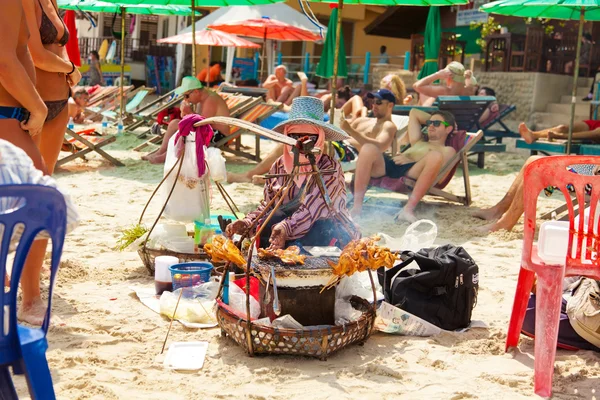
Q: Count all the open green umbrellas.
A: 4